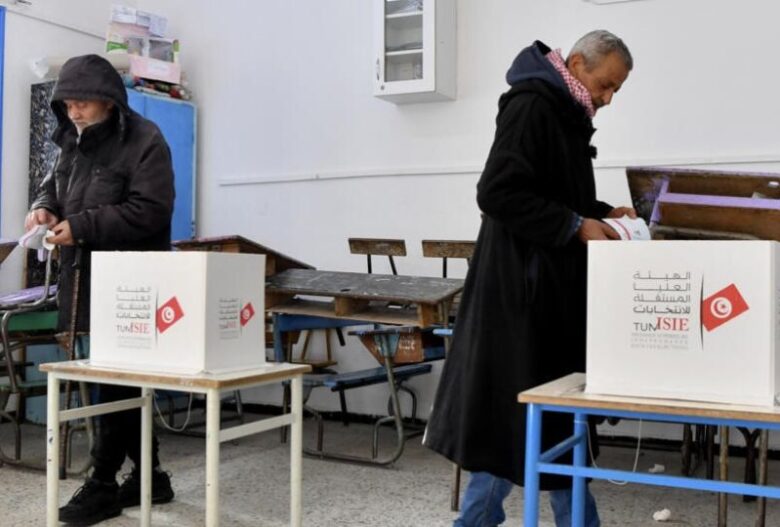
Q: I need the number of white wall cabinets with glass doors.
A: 1